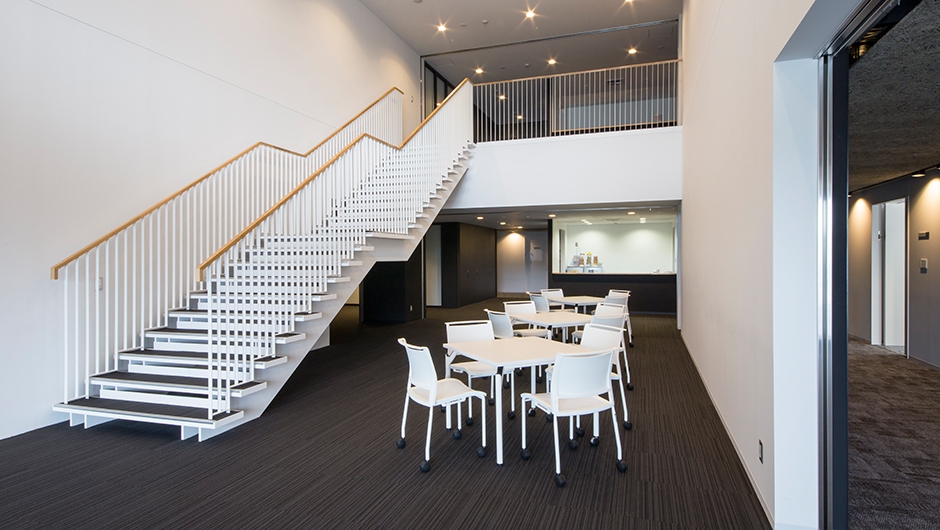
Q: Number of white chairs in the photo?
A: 12